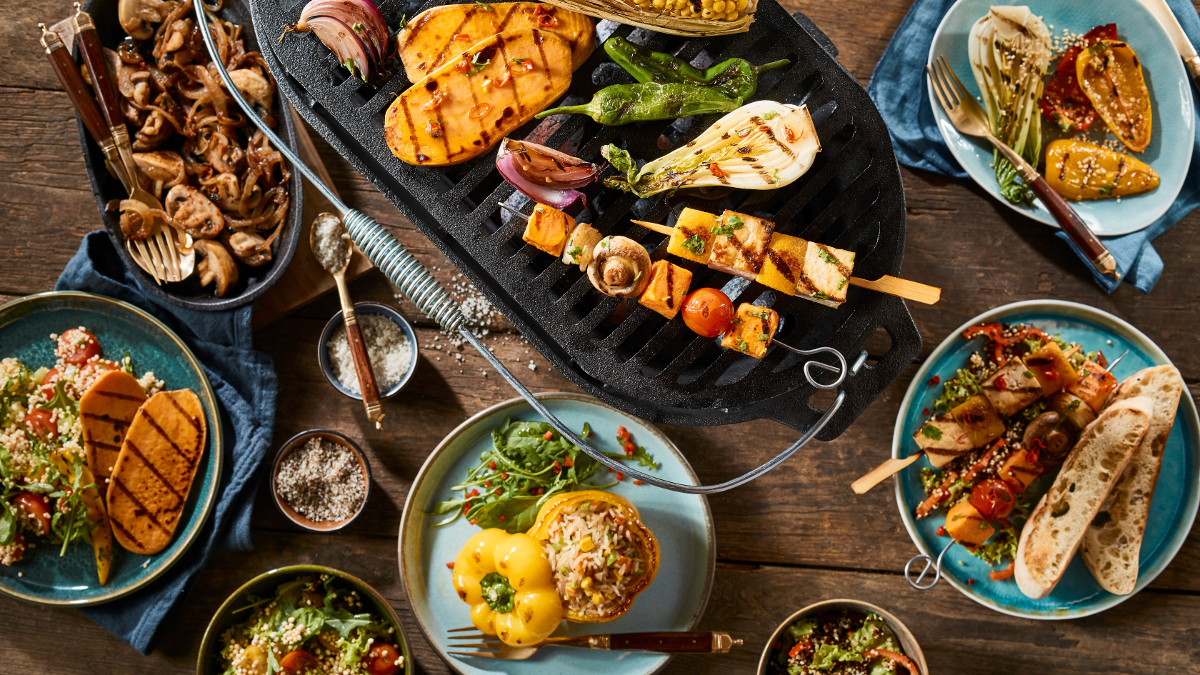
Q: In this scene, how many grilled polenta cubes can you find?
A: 4